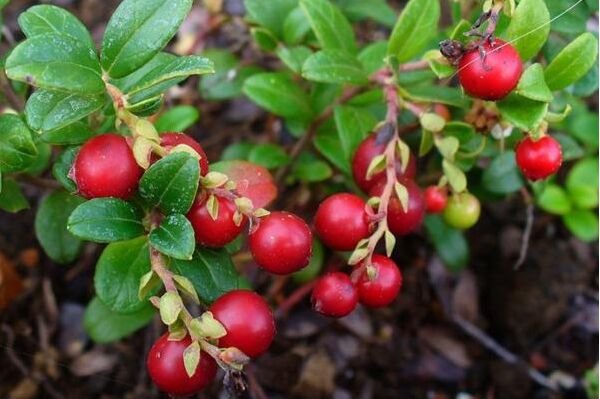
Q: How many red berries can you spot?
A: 14